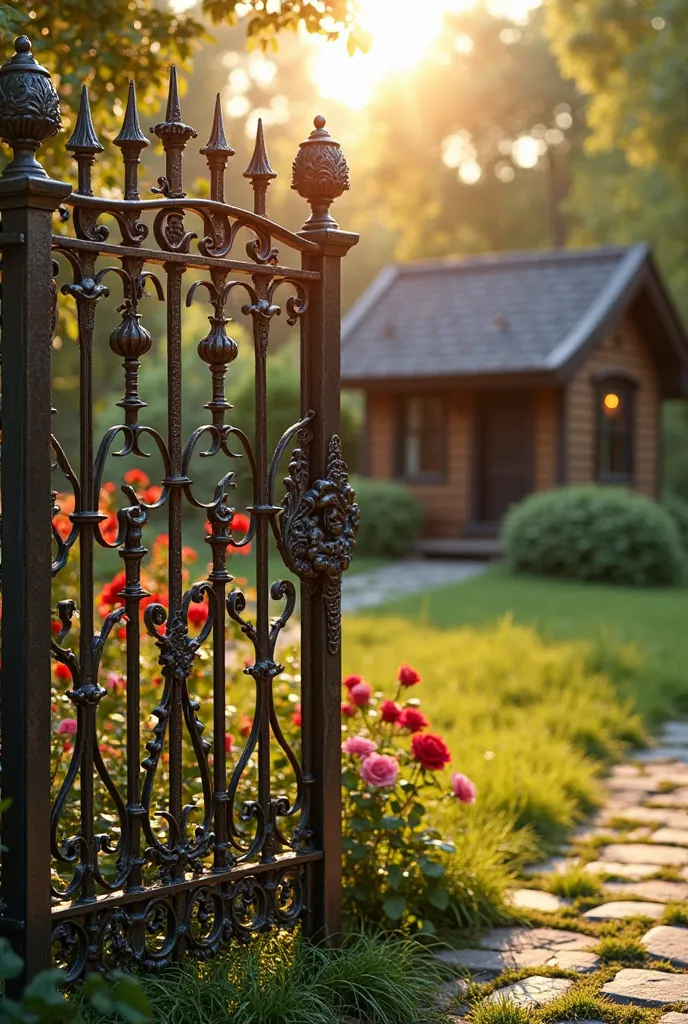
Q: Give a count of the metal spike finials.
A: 5